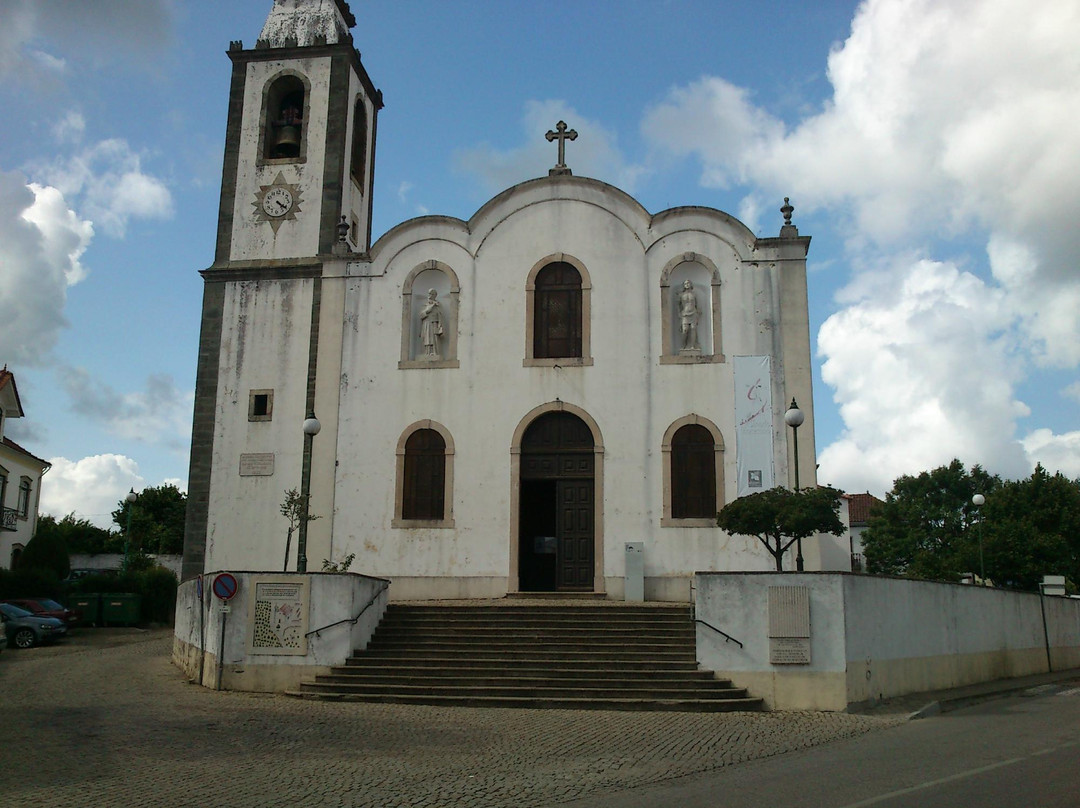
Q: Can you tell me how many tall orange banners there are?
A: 0